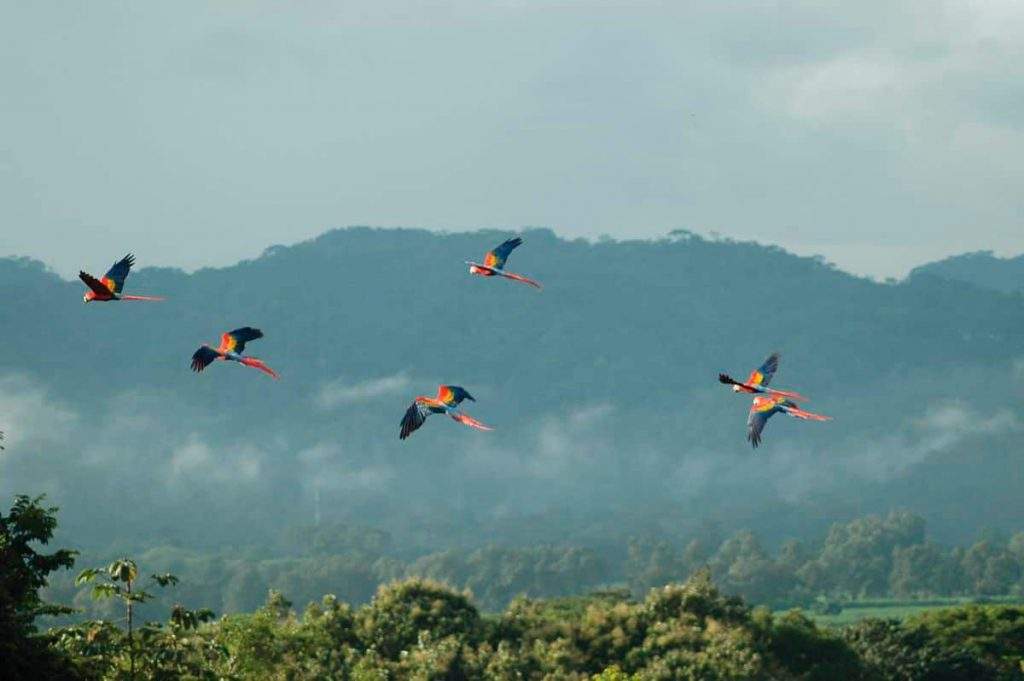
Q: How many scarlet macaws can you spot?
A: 6